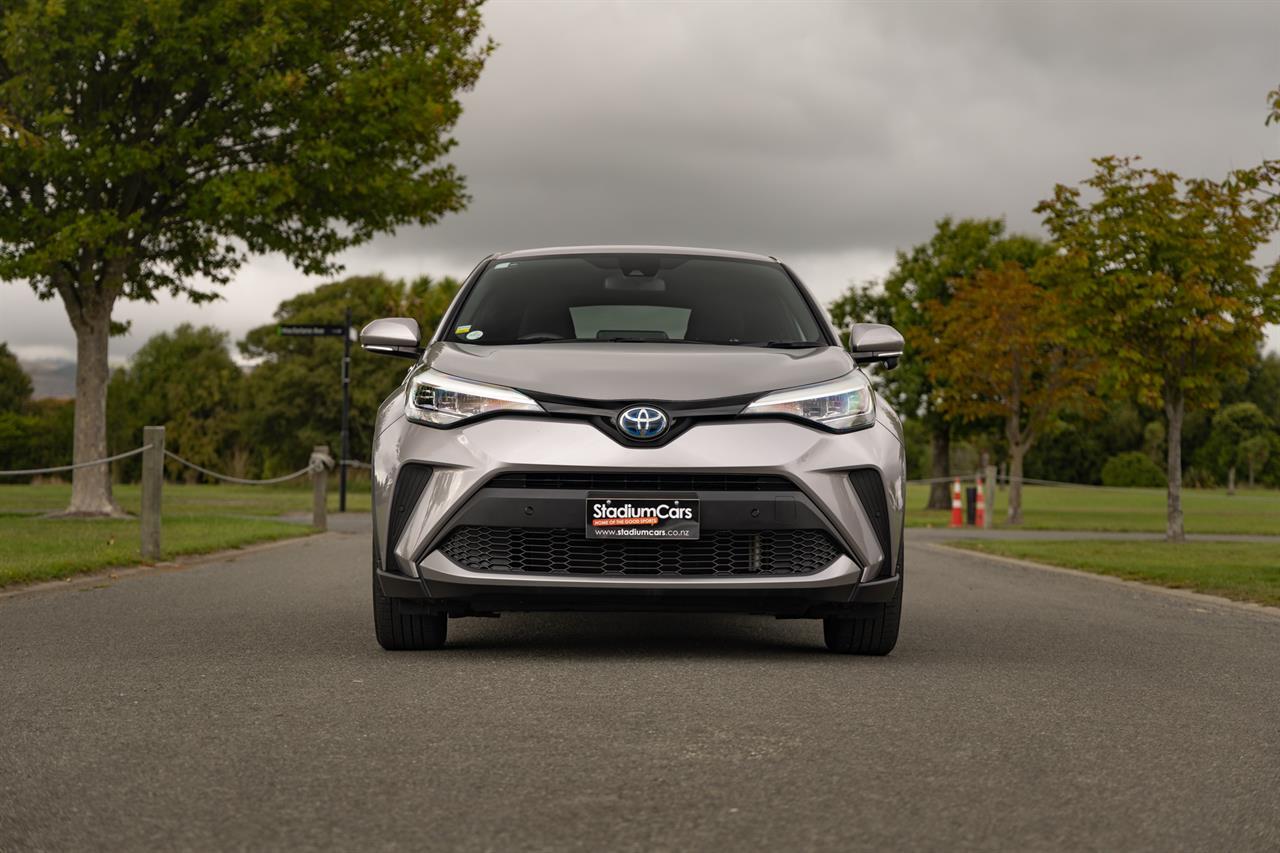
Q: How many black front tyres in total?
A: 2